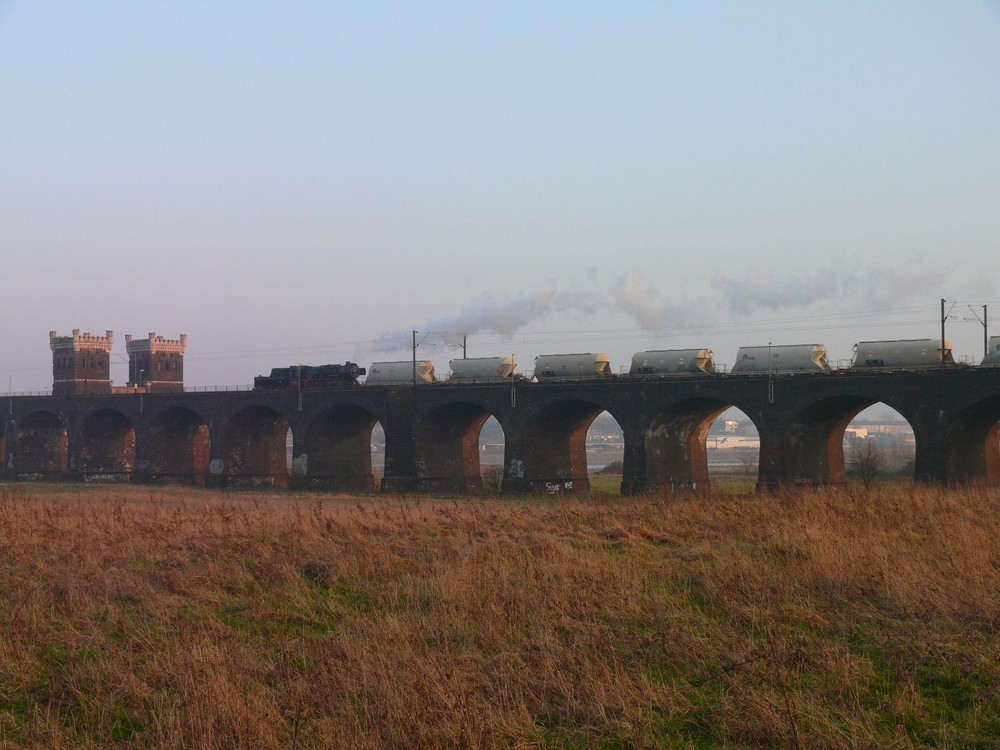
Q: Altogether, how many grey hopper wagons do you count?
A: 7